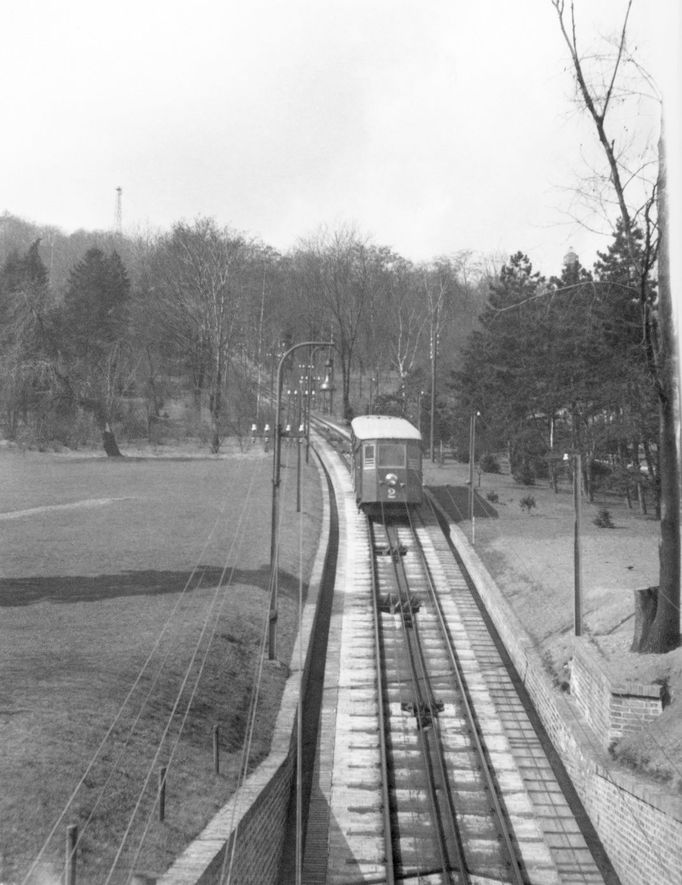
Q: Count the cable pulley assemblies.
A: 3